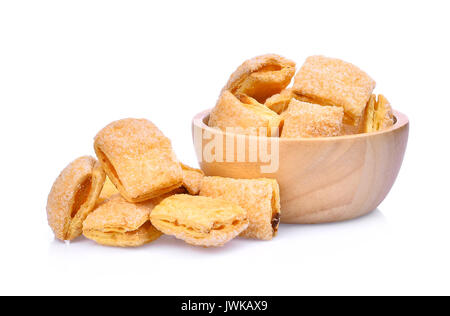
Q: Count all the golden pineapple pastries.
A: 12